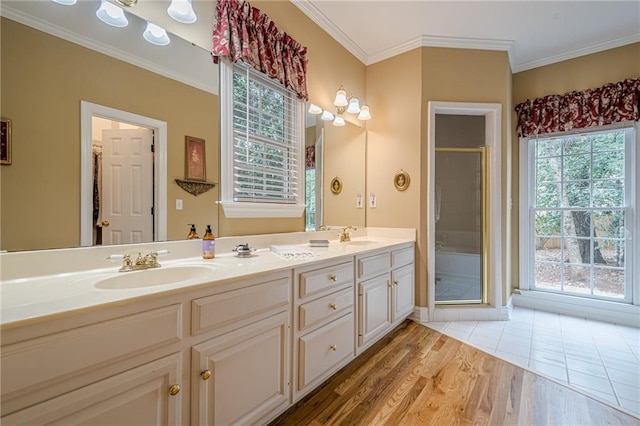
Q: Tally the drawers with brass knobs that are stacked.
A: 3